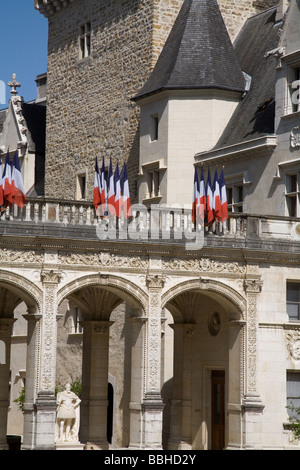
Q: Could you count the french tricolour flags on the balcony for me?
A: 13